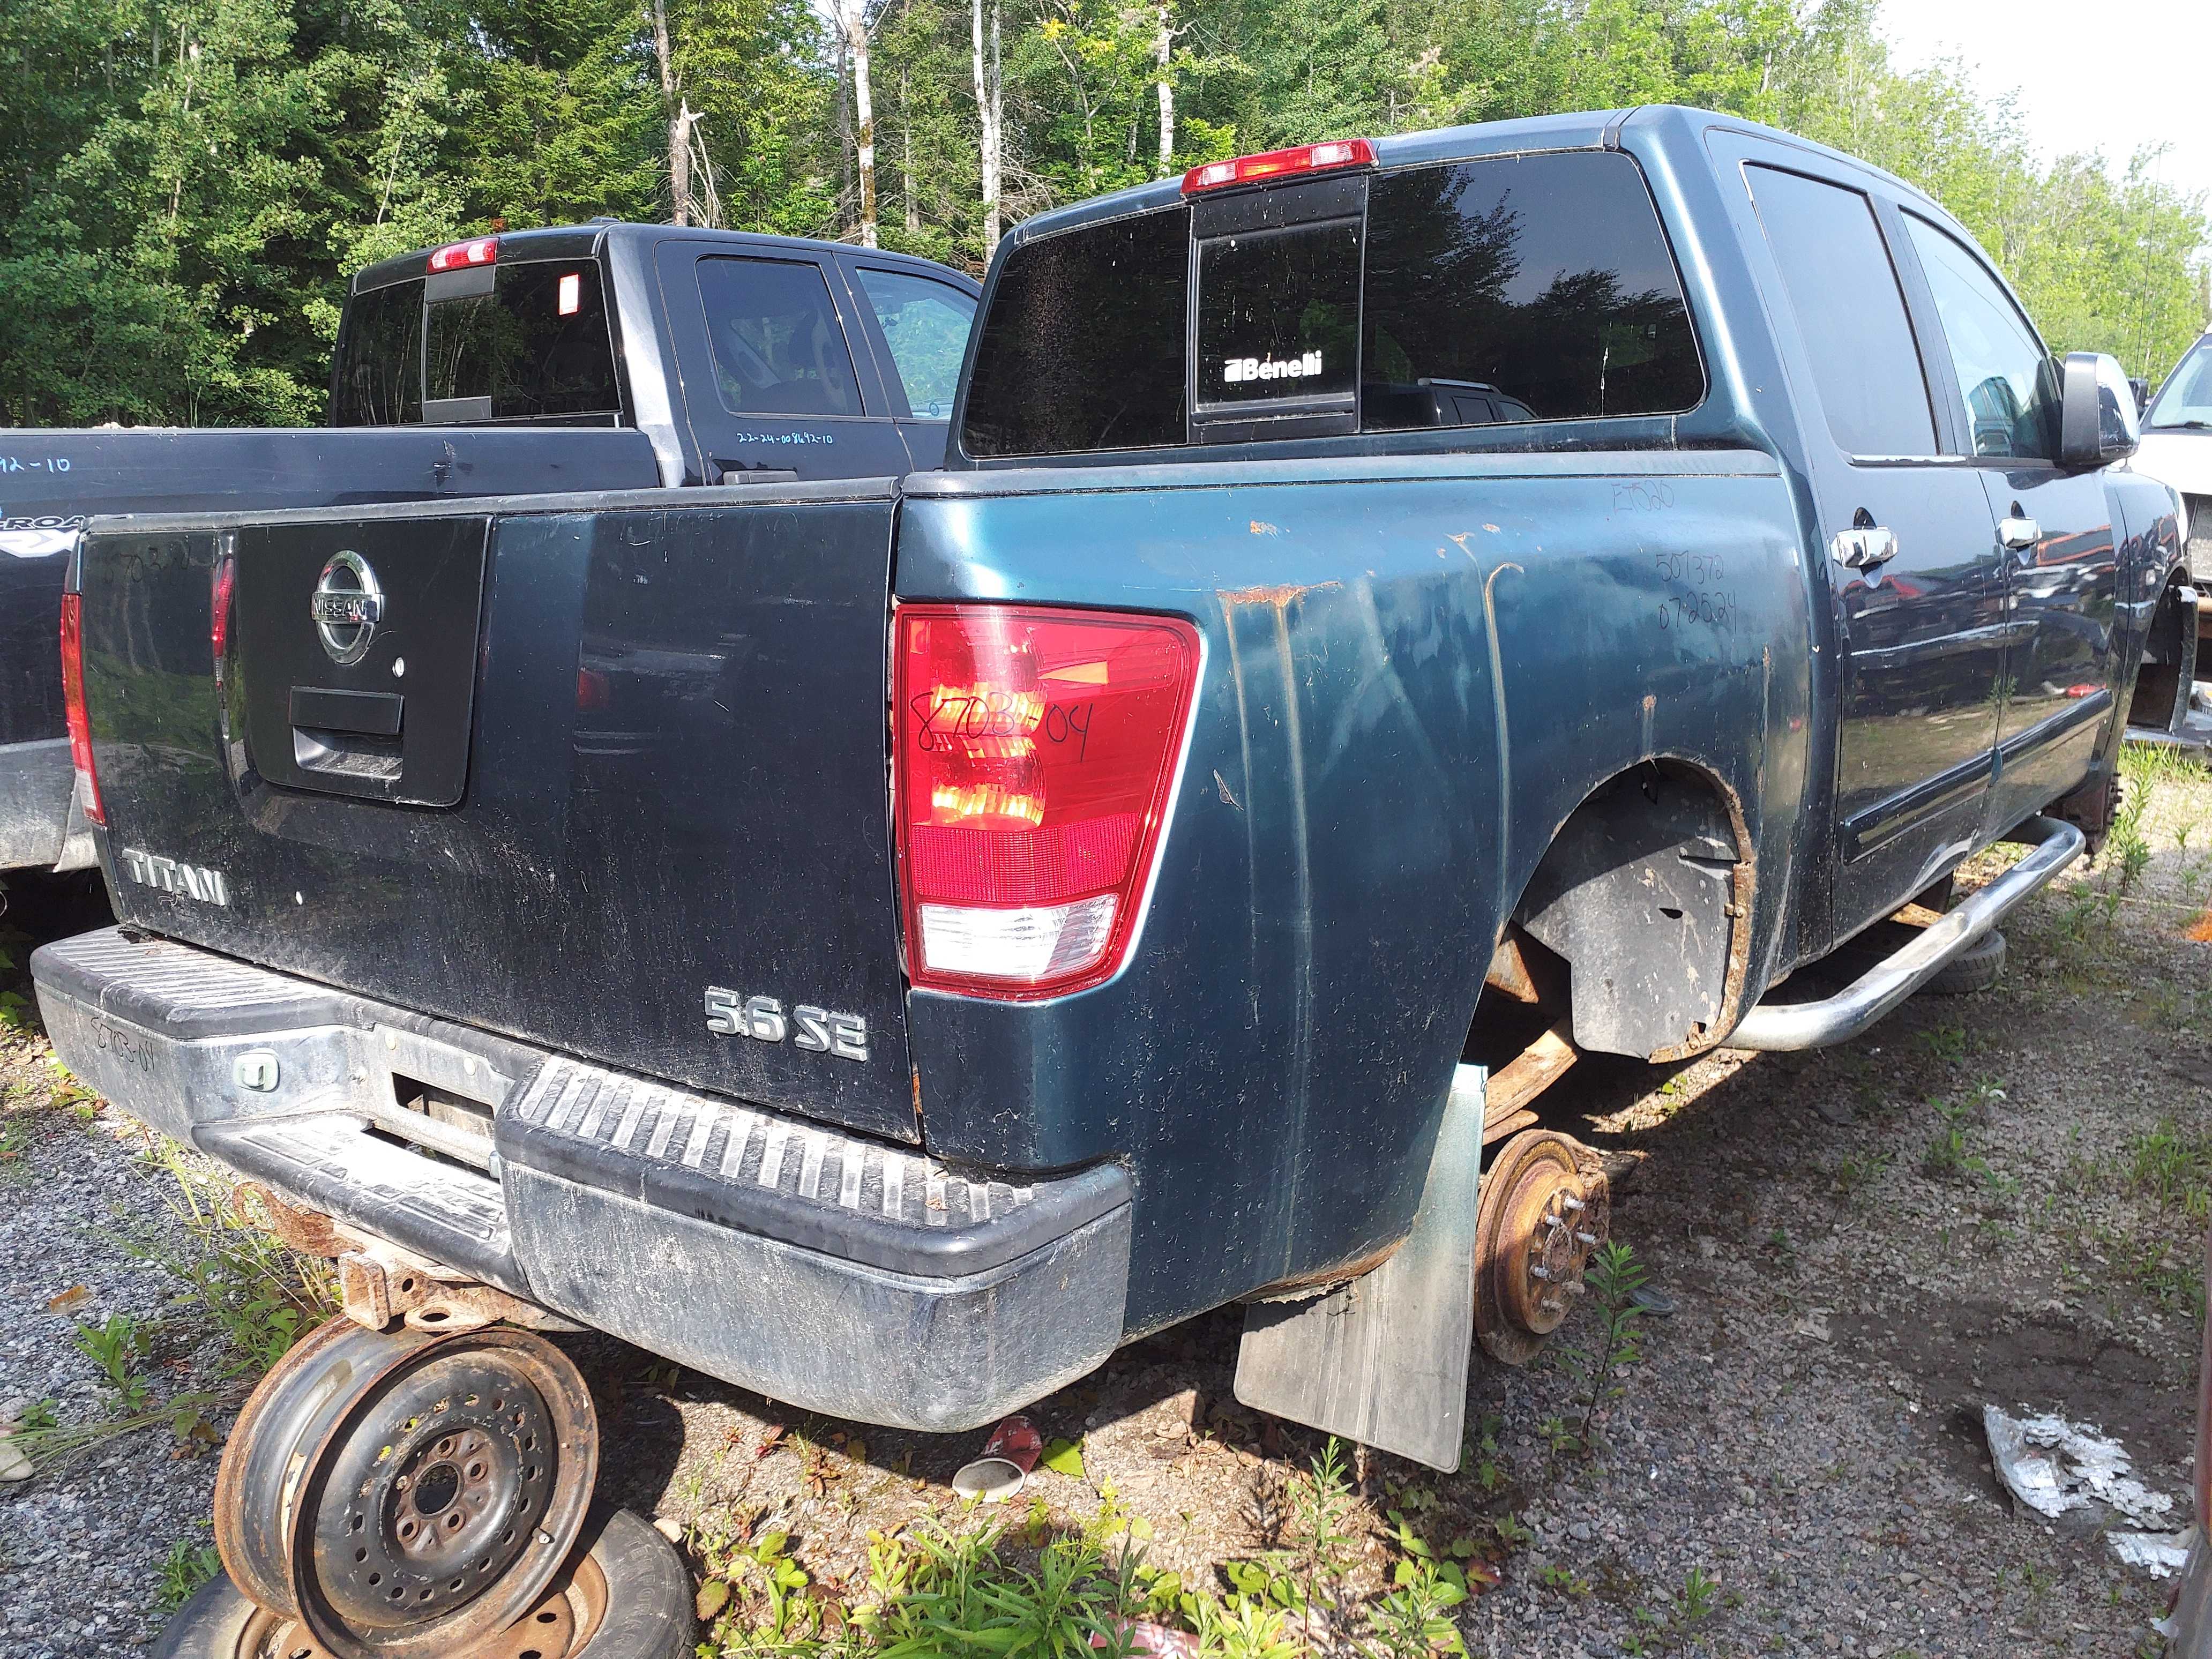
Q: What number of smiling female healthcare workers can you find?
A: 0